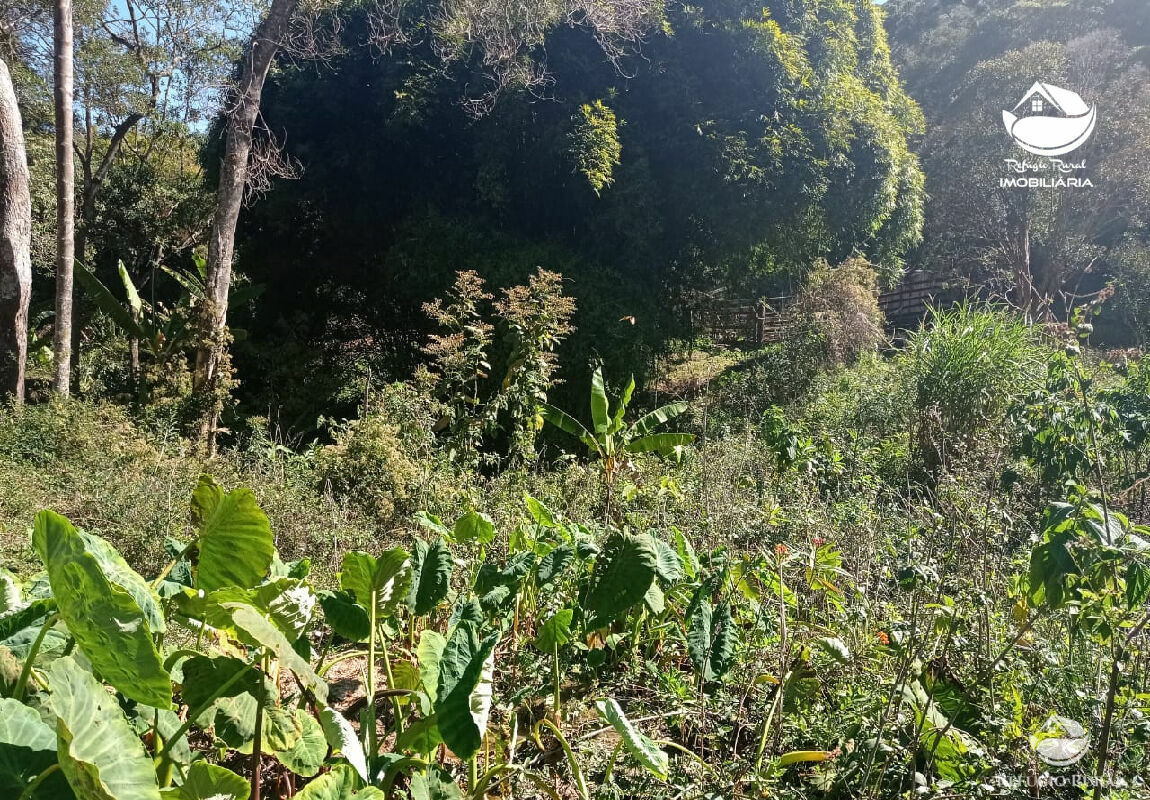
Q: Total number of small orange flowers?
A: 3